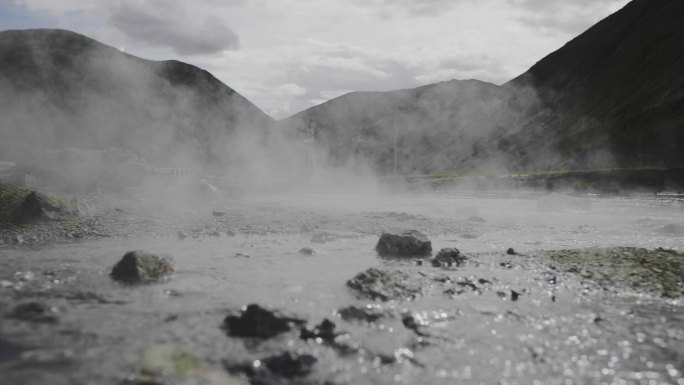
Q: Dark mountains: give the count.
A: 3